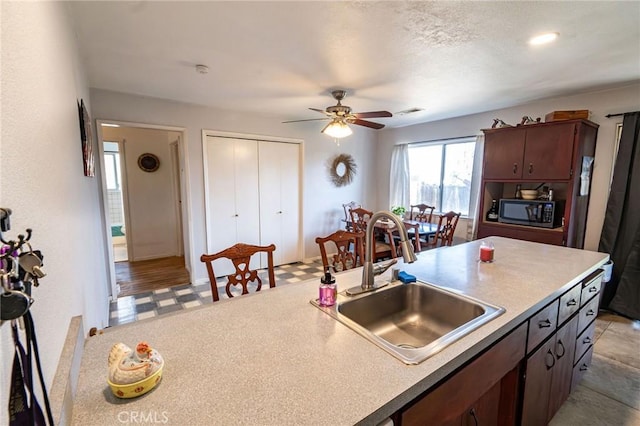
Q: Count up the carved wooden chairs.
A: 7